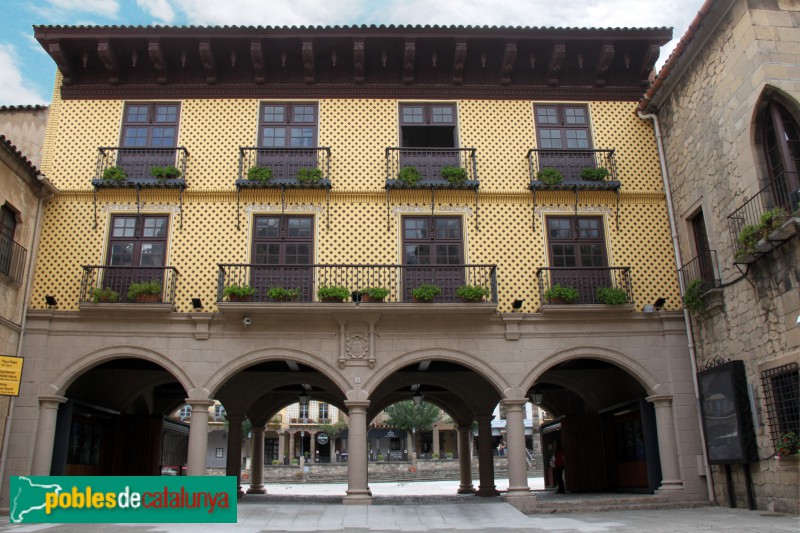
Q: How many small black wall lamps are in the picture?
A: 4